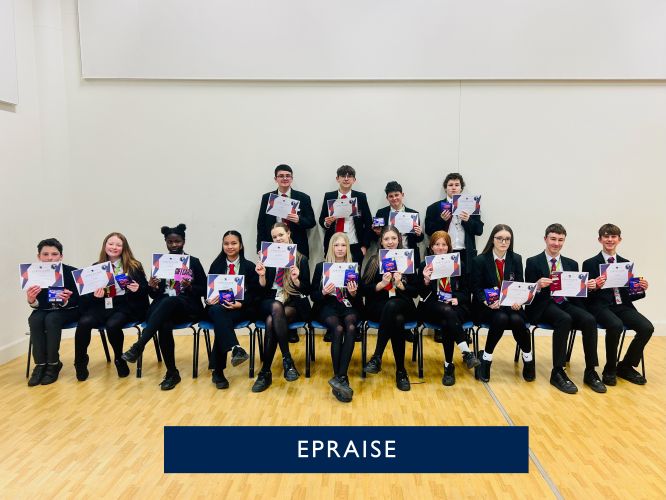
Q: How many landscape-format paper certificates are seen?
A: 15